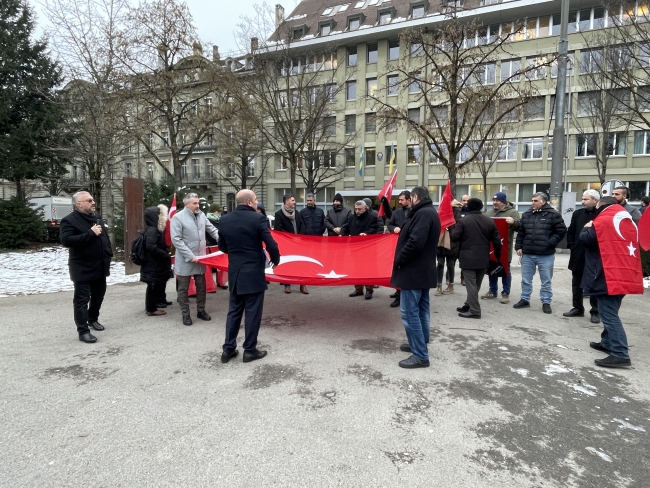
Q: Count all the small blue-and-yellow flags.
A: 2